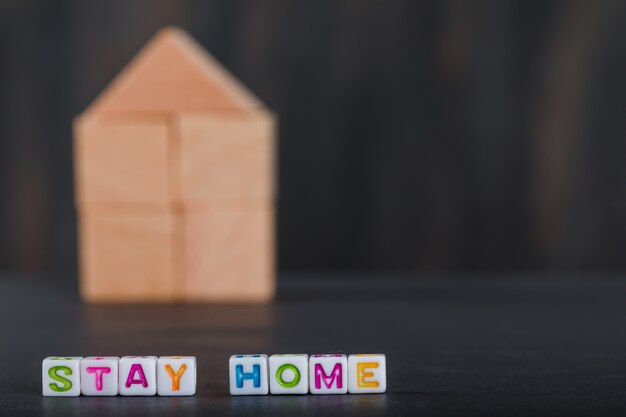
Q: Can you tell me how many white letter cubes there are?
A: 8